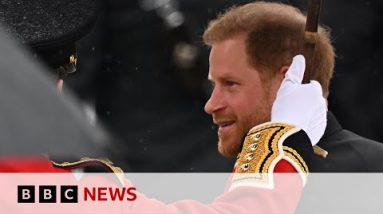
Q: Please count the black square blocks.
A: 3